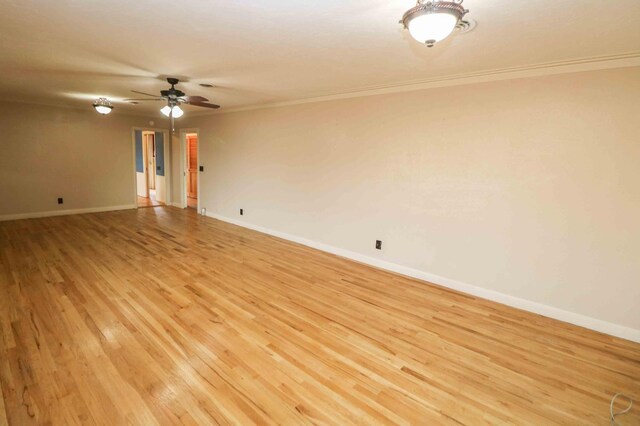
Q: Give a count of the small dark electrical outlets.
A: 3